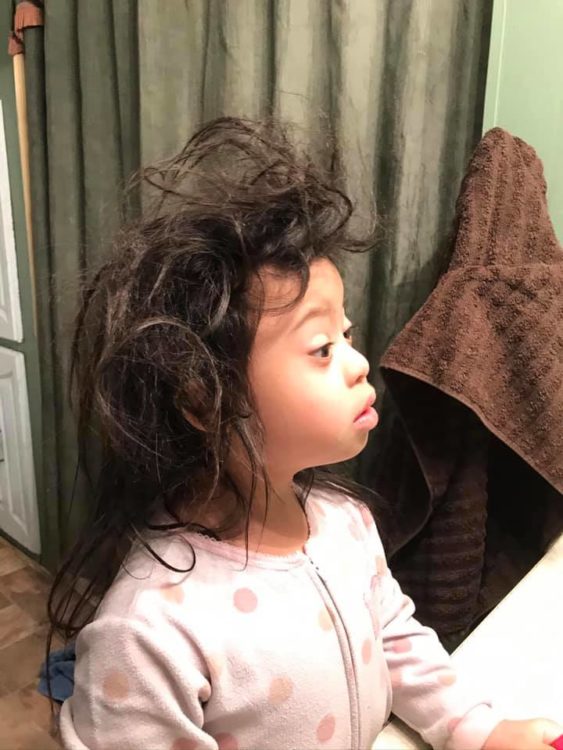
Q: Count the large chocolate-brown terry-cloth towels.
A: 1